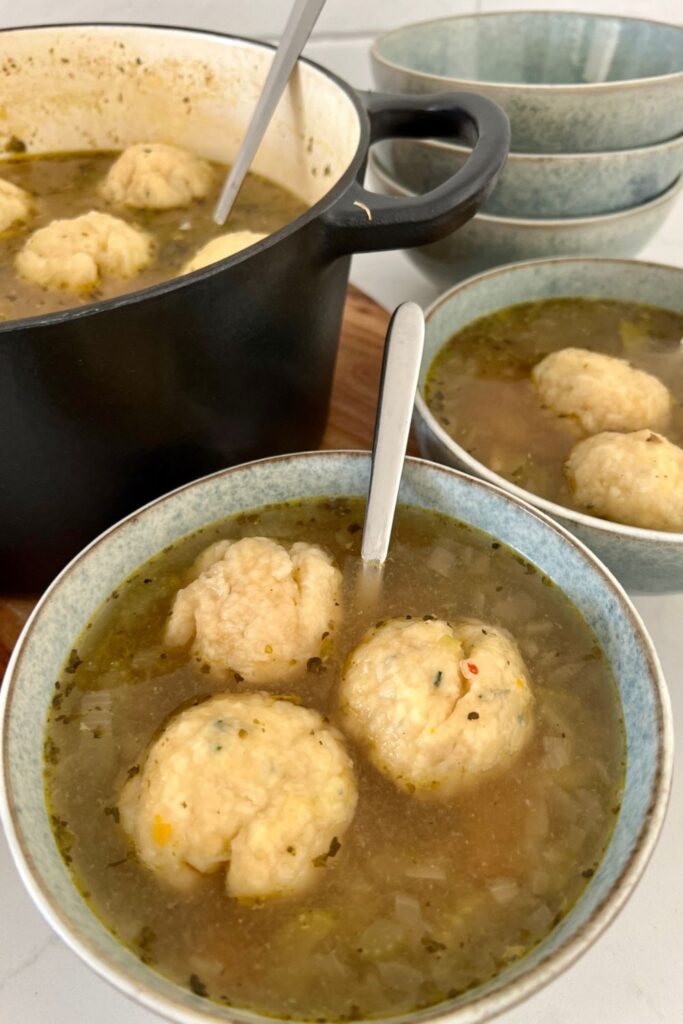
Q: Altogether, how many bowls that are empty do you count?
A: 3